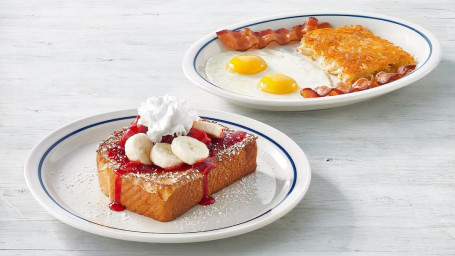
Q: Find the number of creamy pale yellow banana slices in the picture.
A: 4